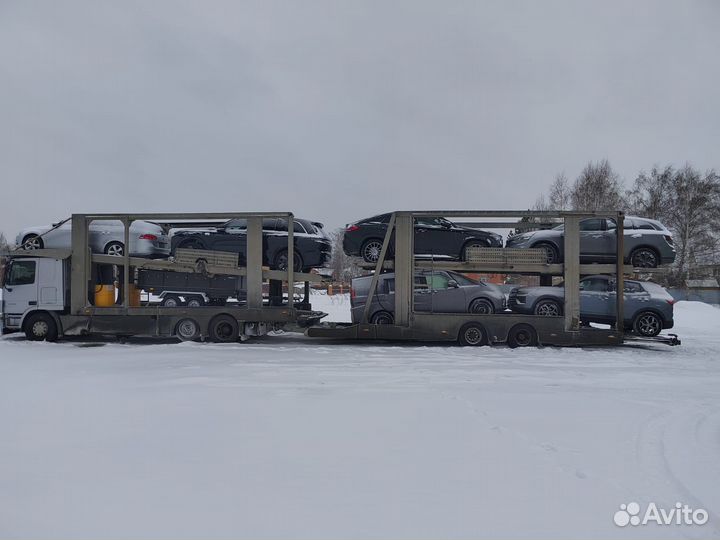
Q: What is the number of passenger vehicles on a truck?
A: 6